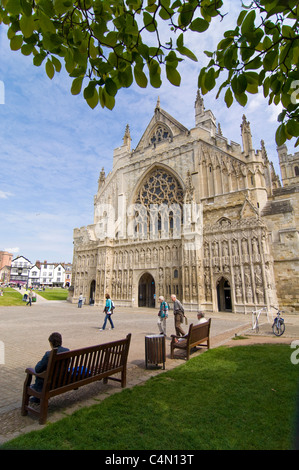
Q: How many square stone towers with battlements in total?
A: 1